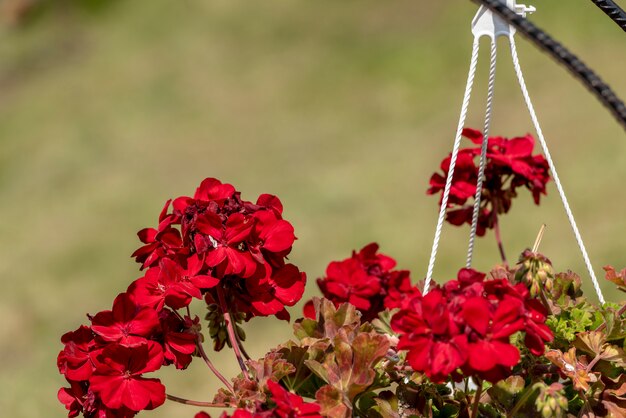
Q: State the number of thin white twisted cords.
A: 3